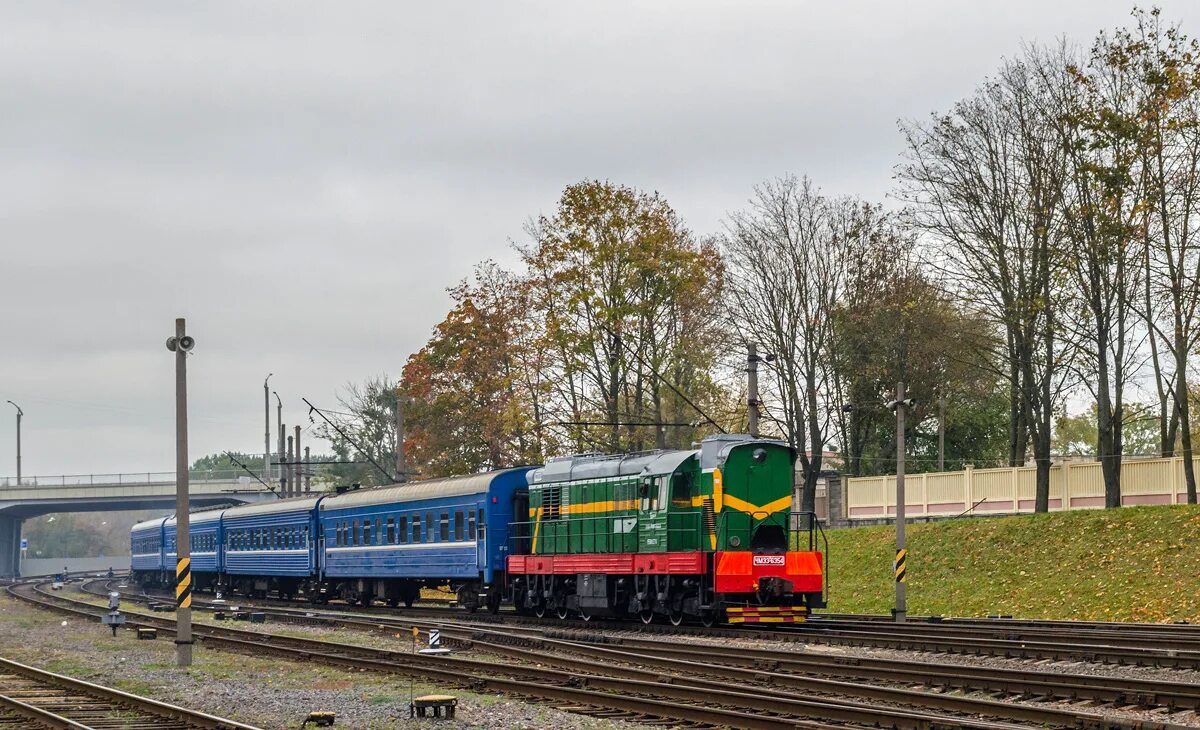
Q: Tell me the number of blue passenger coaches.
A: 4